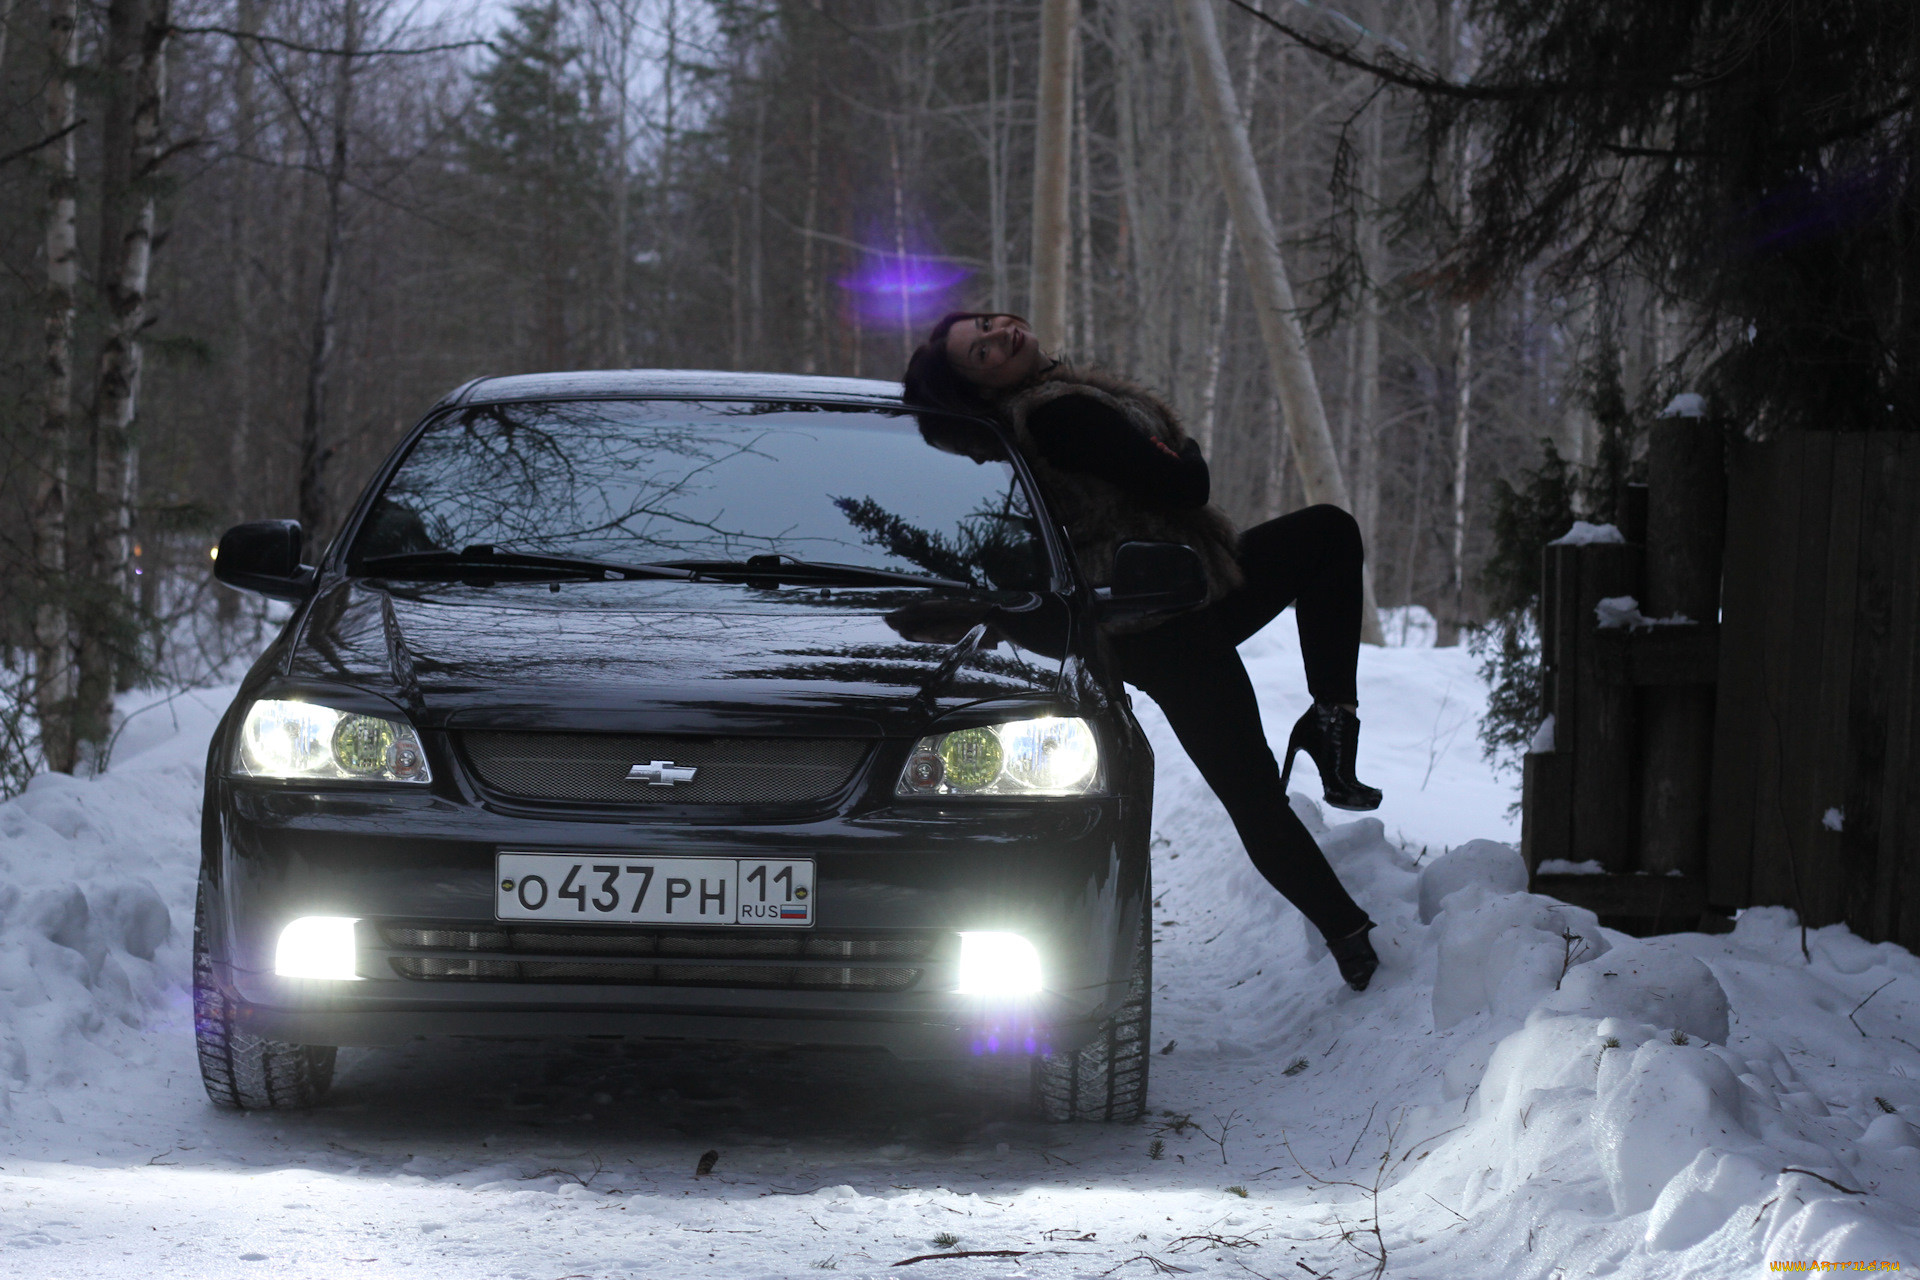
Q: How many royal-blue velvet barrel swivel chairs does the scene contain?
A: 0